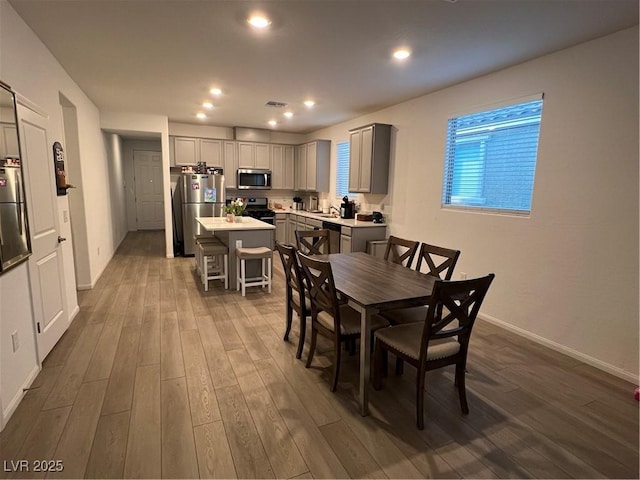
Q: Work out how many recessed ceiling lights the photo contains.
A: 8